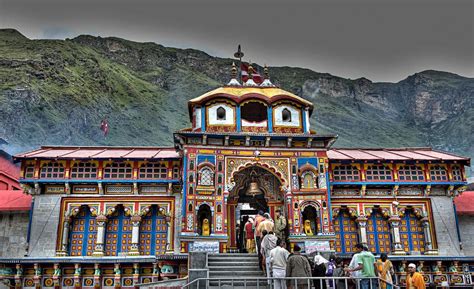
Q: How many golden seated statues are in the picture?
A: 2